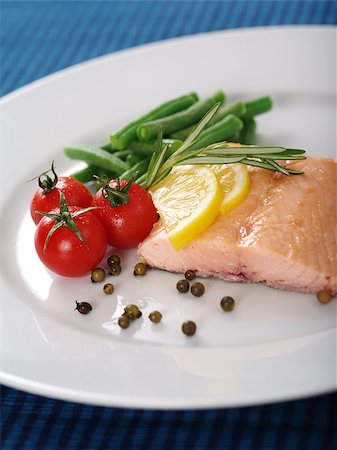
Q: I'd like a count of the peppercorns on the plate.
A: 15